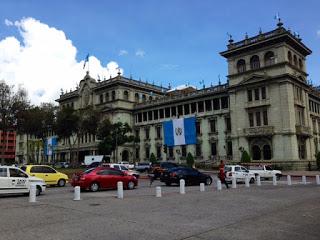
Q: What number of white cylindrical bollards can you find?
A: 14